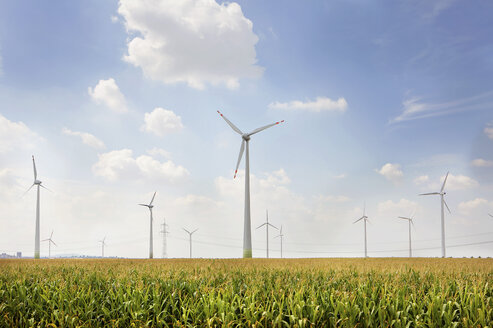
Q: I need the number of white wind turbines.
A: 11